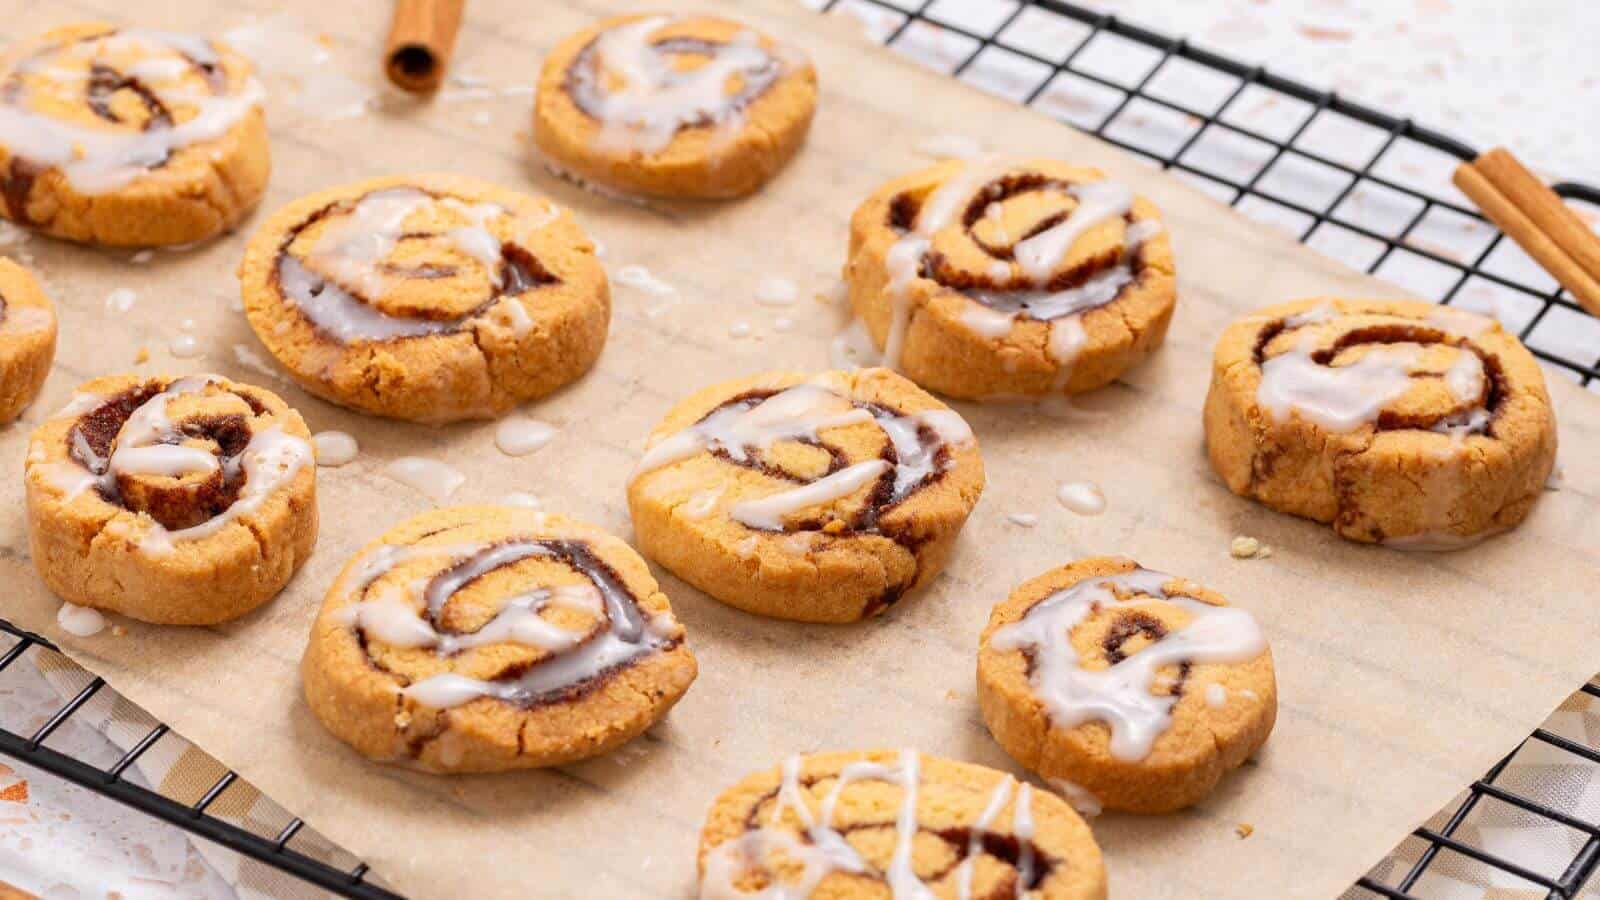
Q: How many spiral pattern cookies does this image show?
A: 11